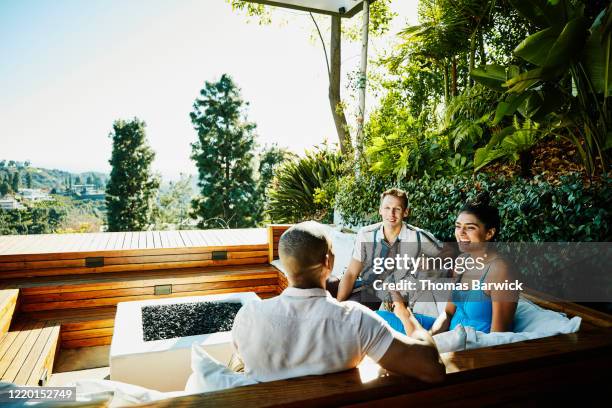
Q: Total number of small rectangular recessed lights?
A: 3